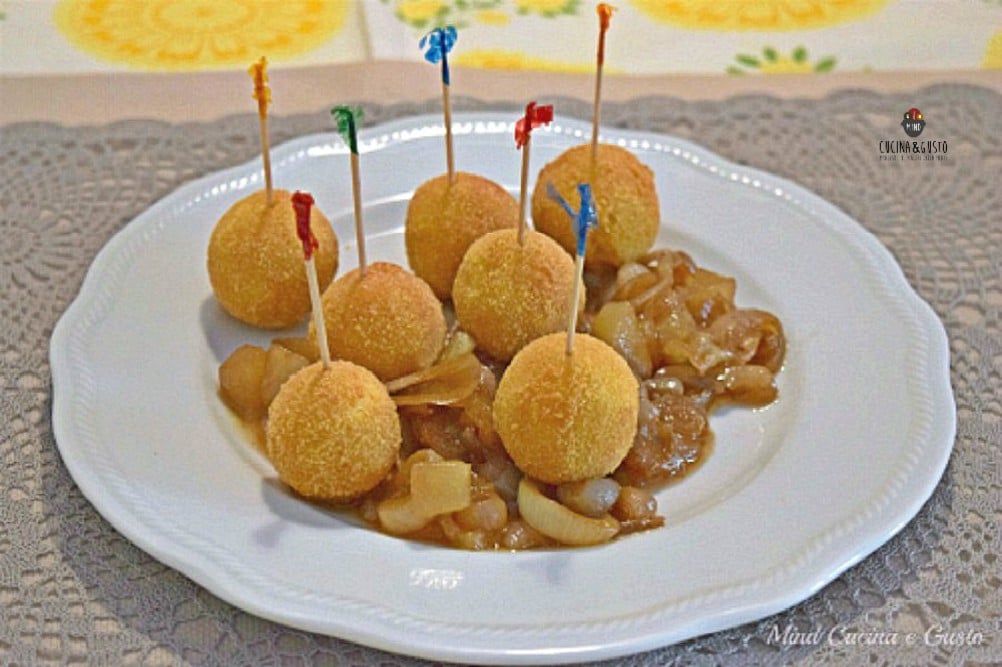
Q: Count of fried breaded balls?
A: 7